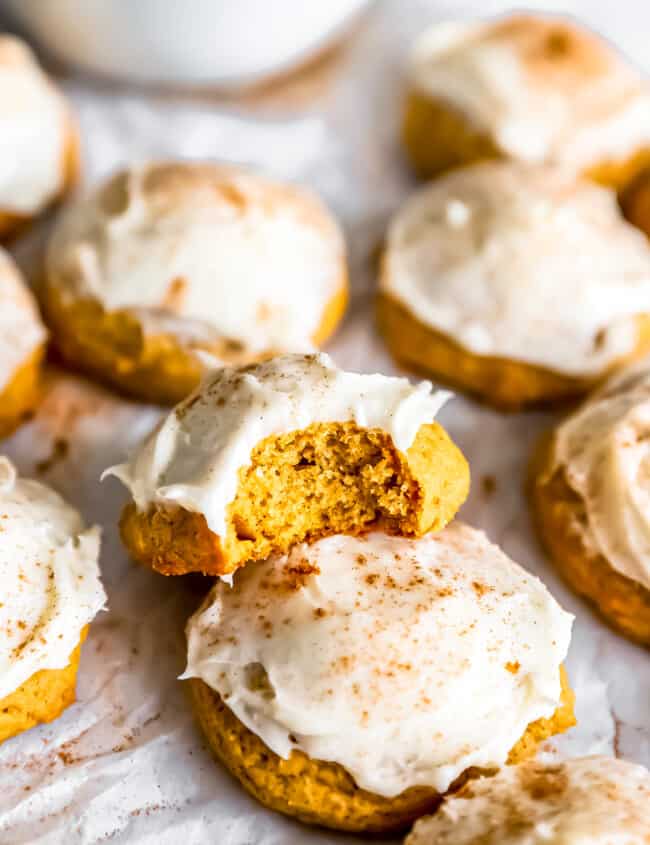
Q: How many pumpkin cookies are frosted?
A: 10